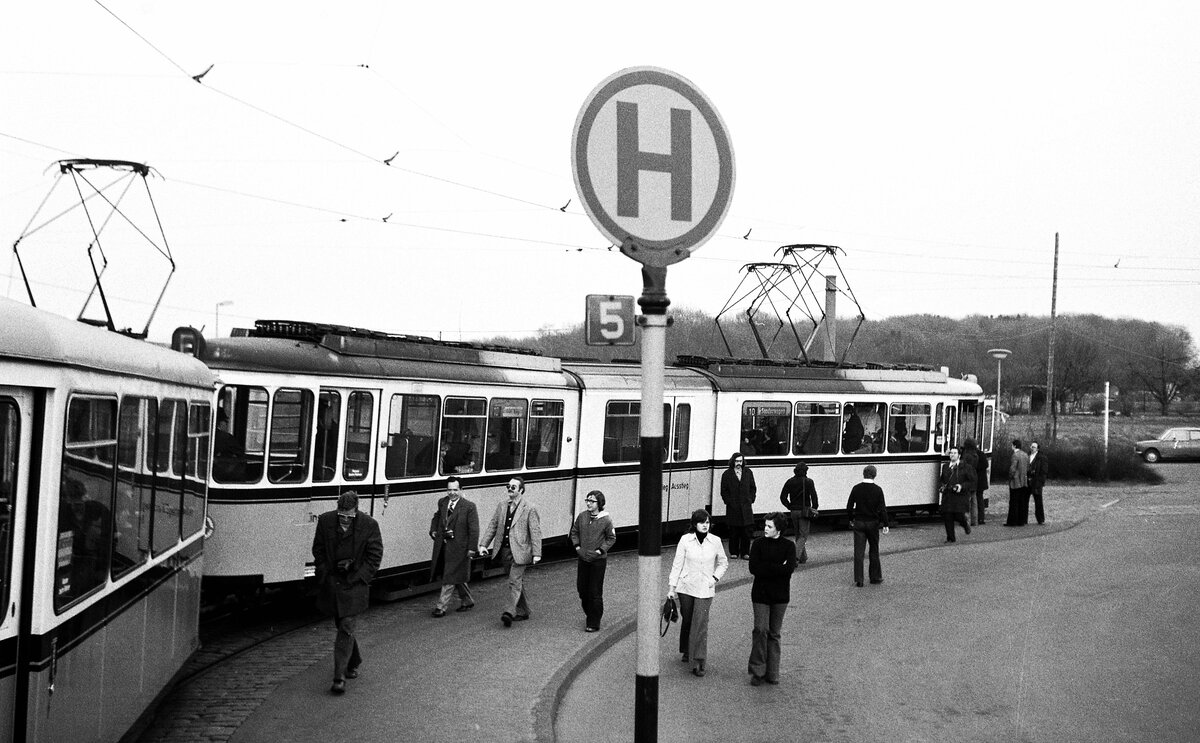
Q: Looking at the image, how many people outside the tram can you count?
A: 14